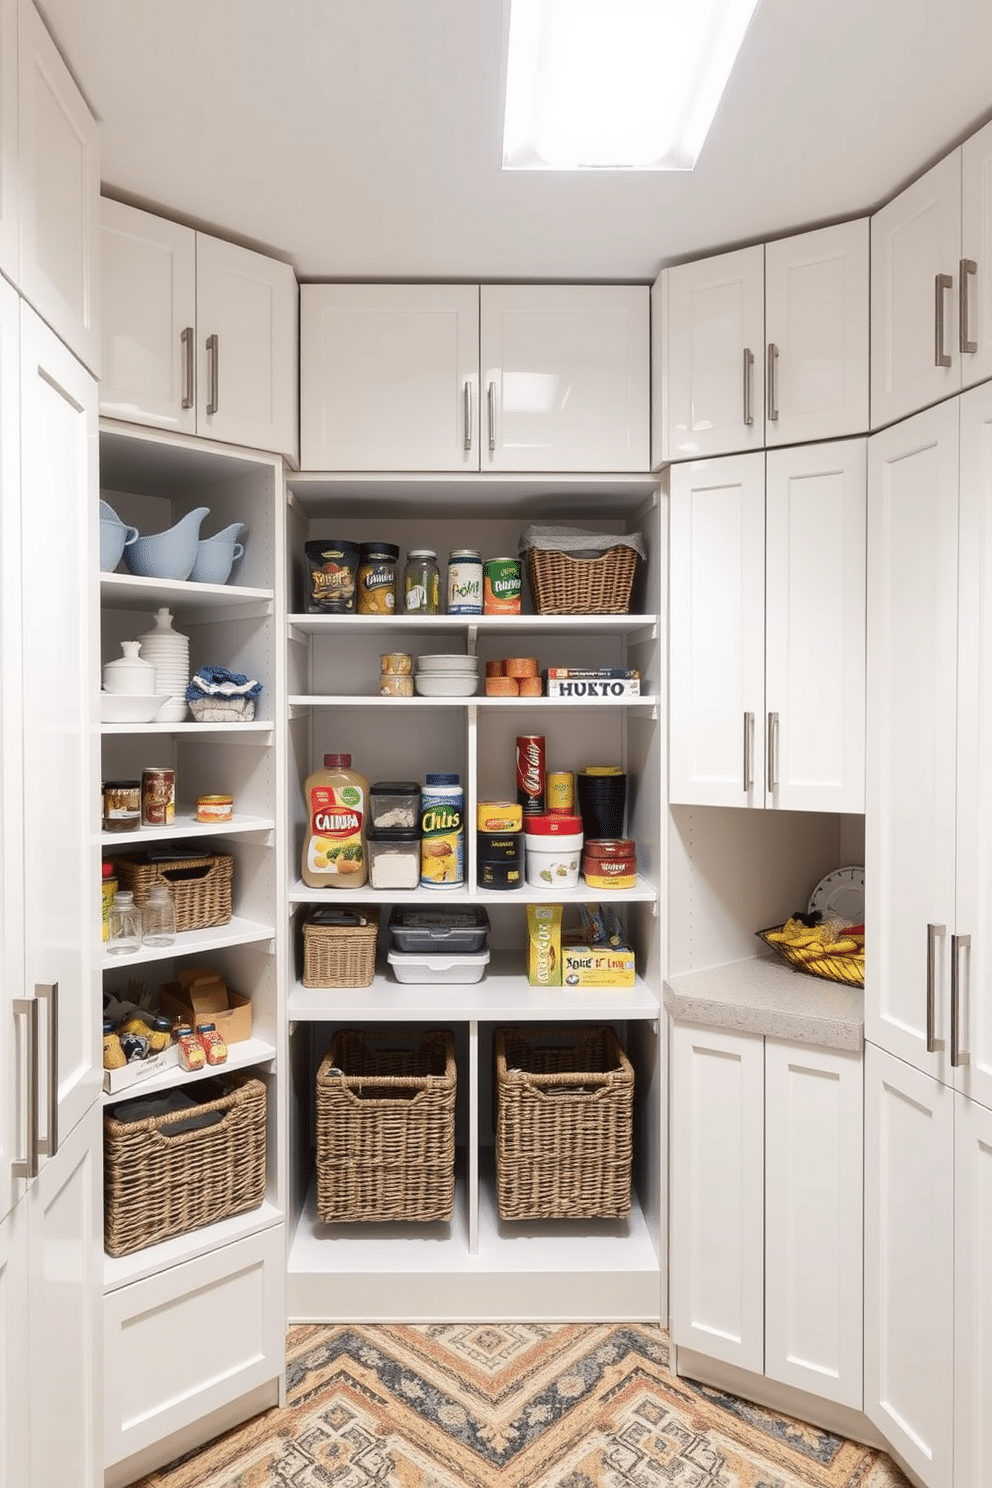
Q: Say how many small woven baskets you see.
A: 3